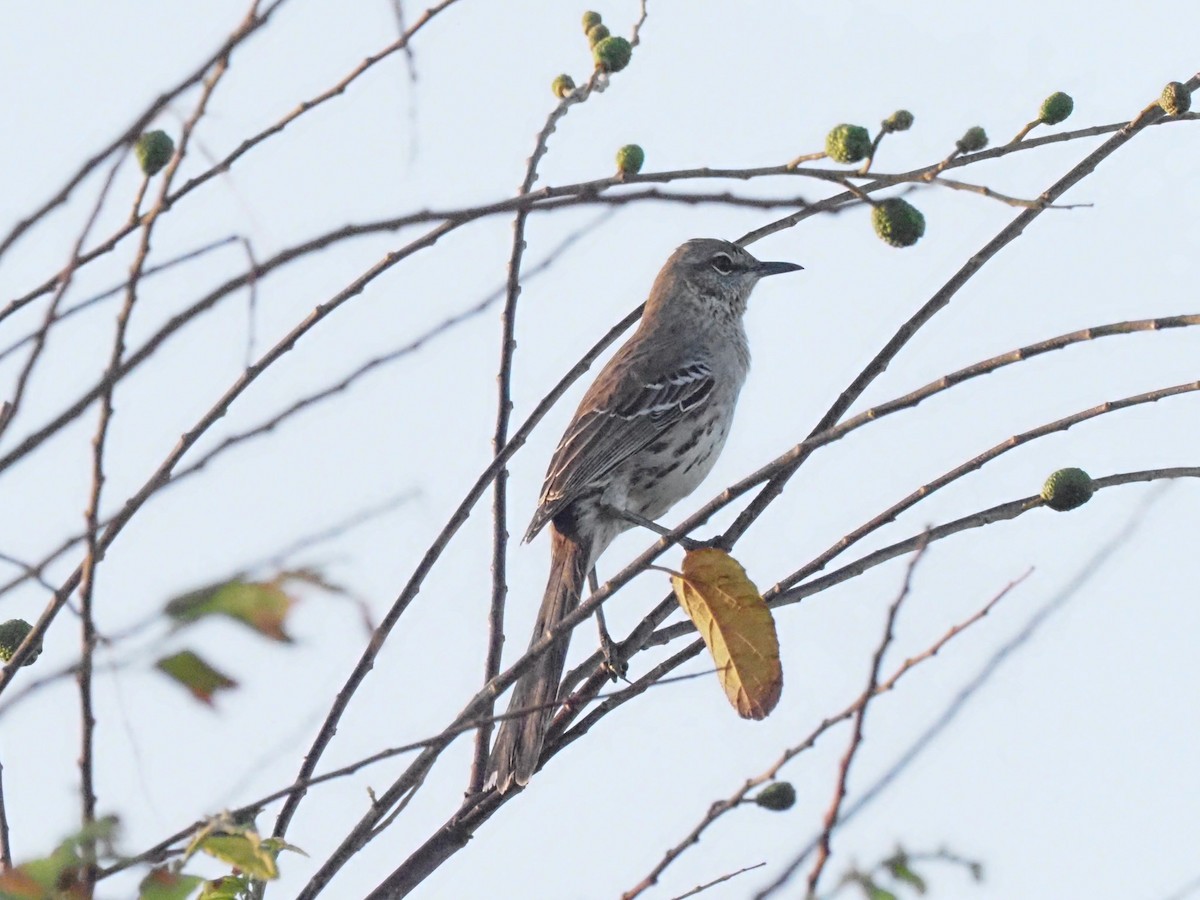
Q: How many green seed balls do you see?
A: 15